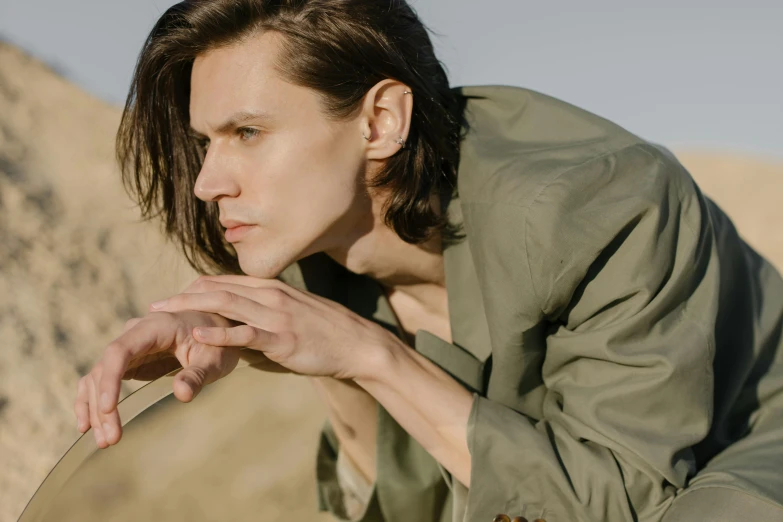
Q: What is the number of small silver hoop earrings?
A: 4